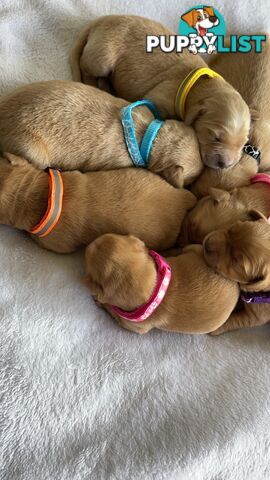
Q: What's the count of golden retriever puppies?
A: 7